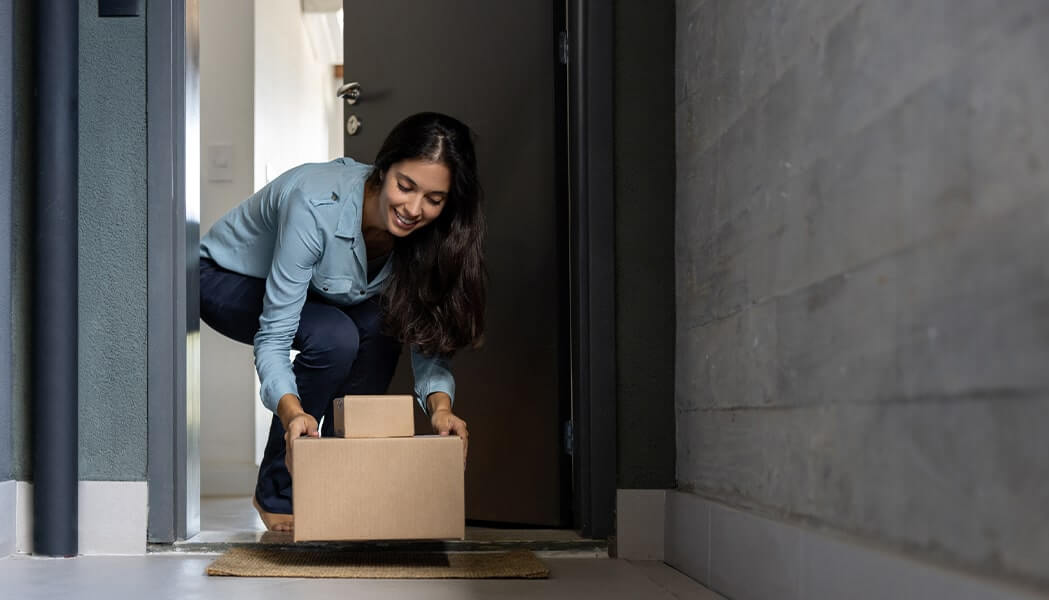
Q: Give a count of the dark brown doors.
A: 1